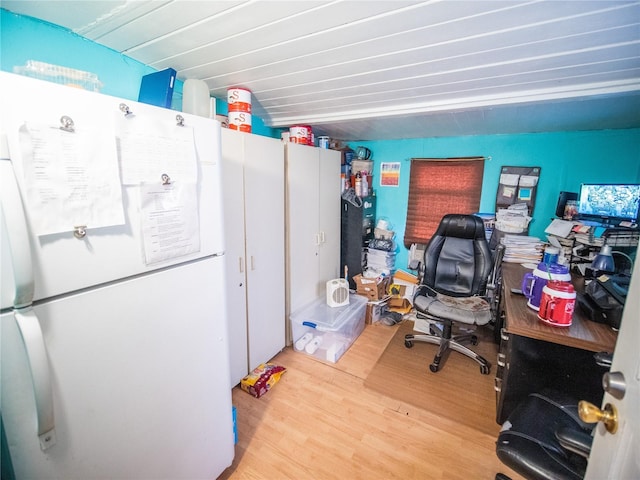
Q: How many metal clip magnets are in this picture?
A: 5